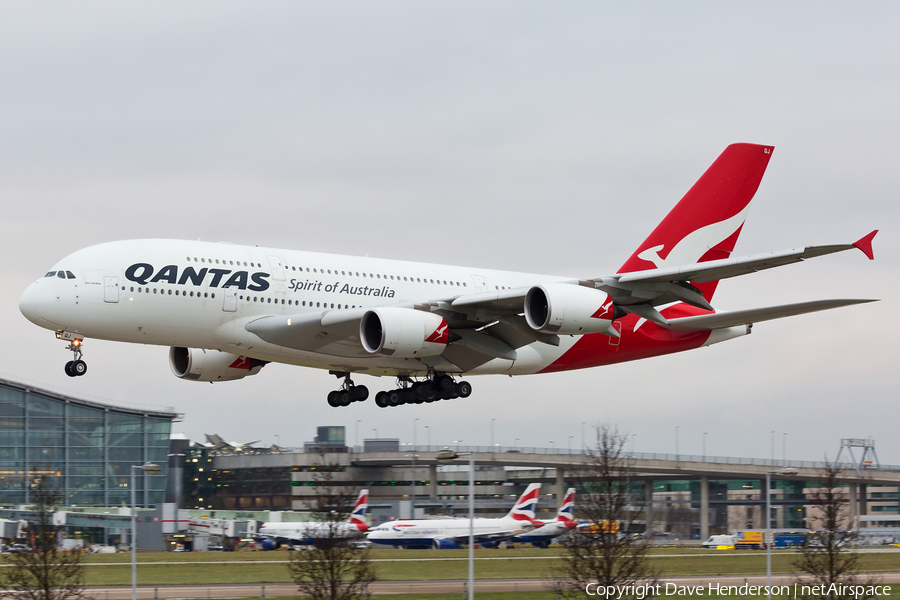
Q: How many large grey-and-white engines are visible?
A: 3